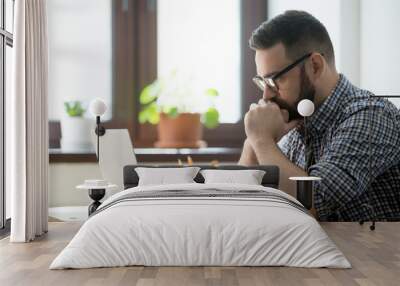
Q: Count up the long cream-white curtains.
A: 1